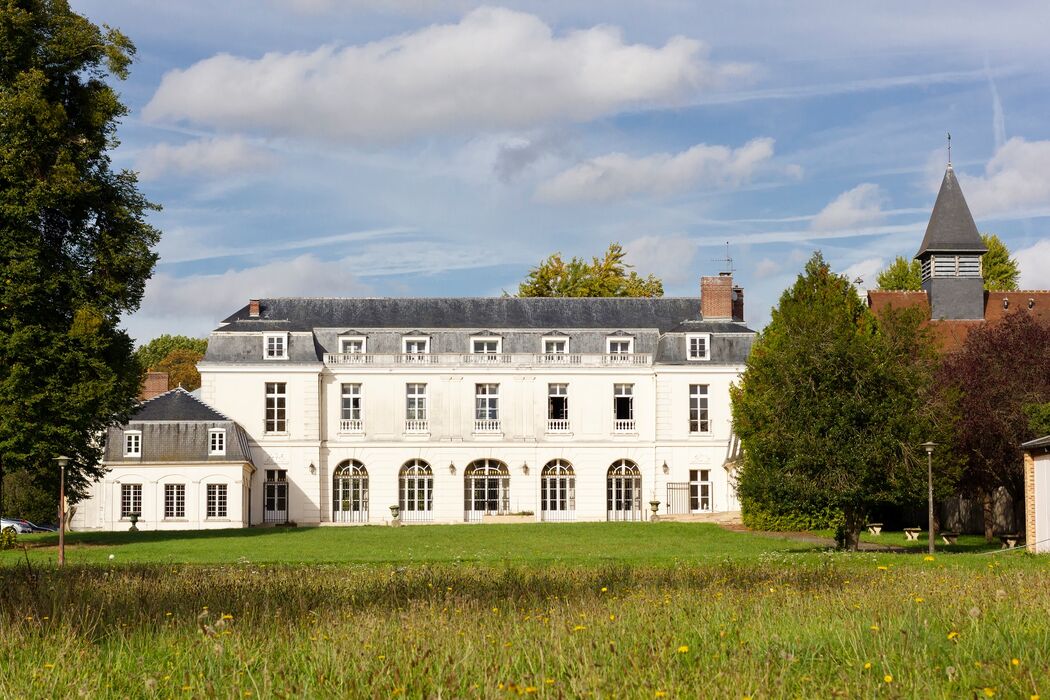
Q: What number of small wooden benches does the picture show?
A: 4